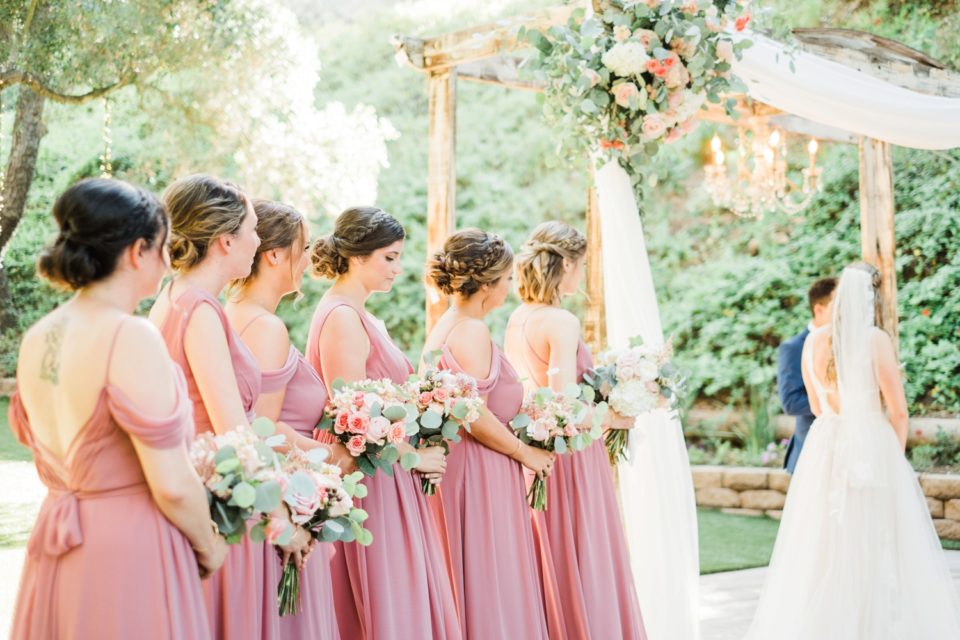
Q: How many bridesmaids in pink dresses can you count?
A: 6